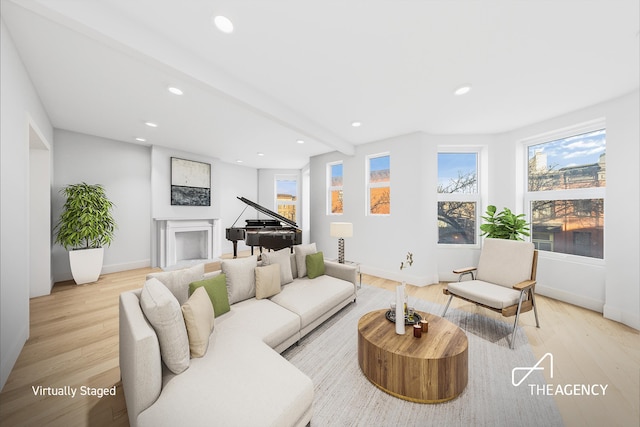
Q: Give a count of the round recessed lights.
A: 9